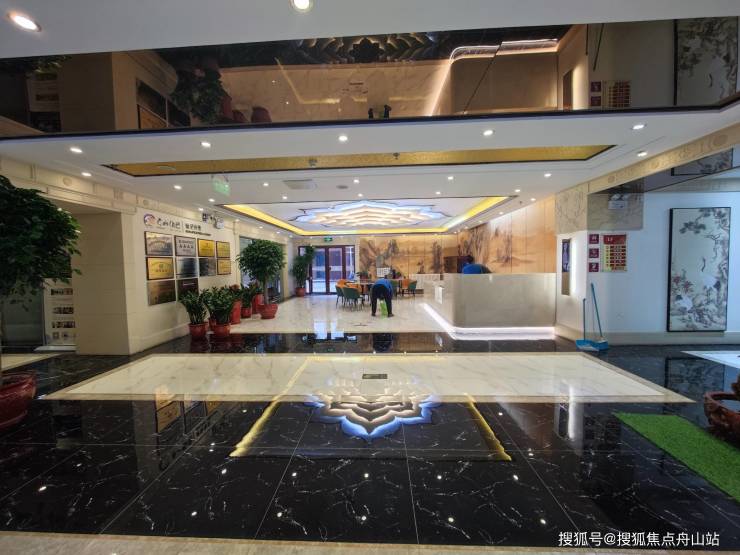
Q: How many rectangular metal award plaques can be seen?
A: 10